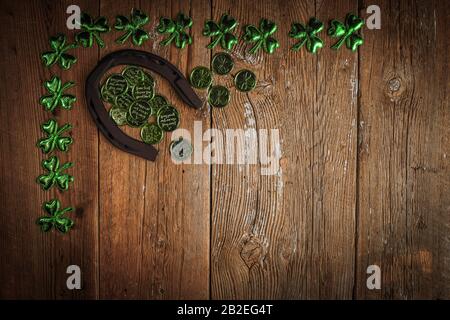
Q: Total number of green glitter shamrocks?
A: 12